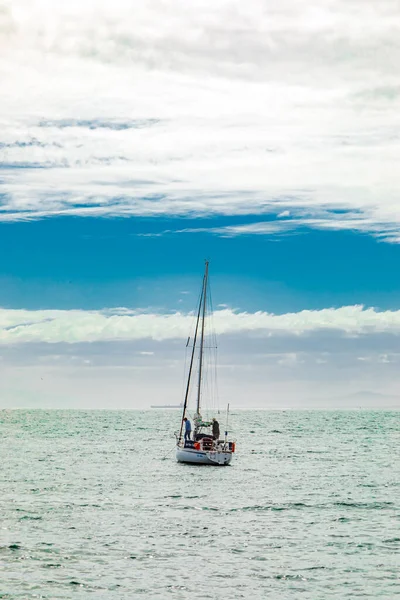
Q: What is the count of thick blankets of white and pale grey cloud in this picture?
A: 2